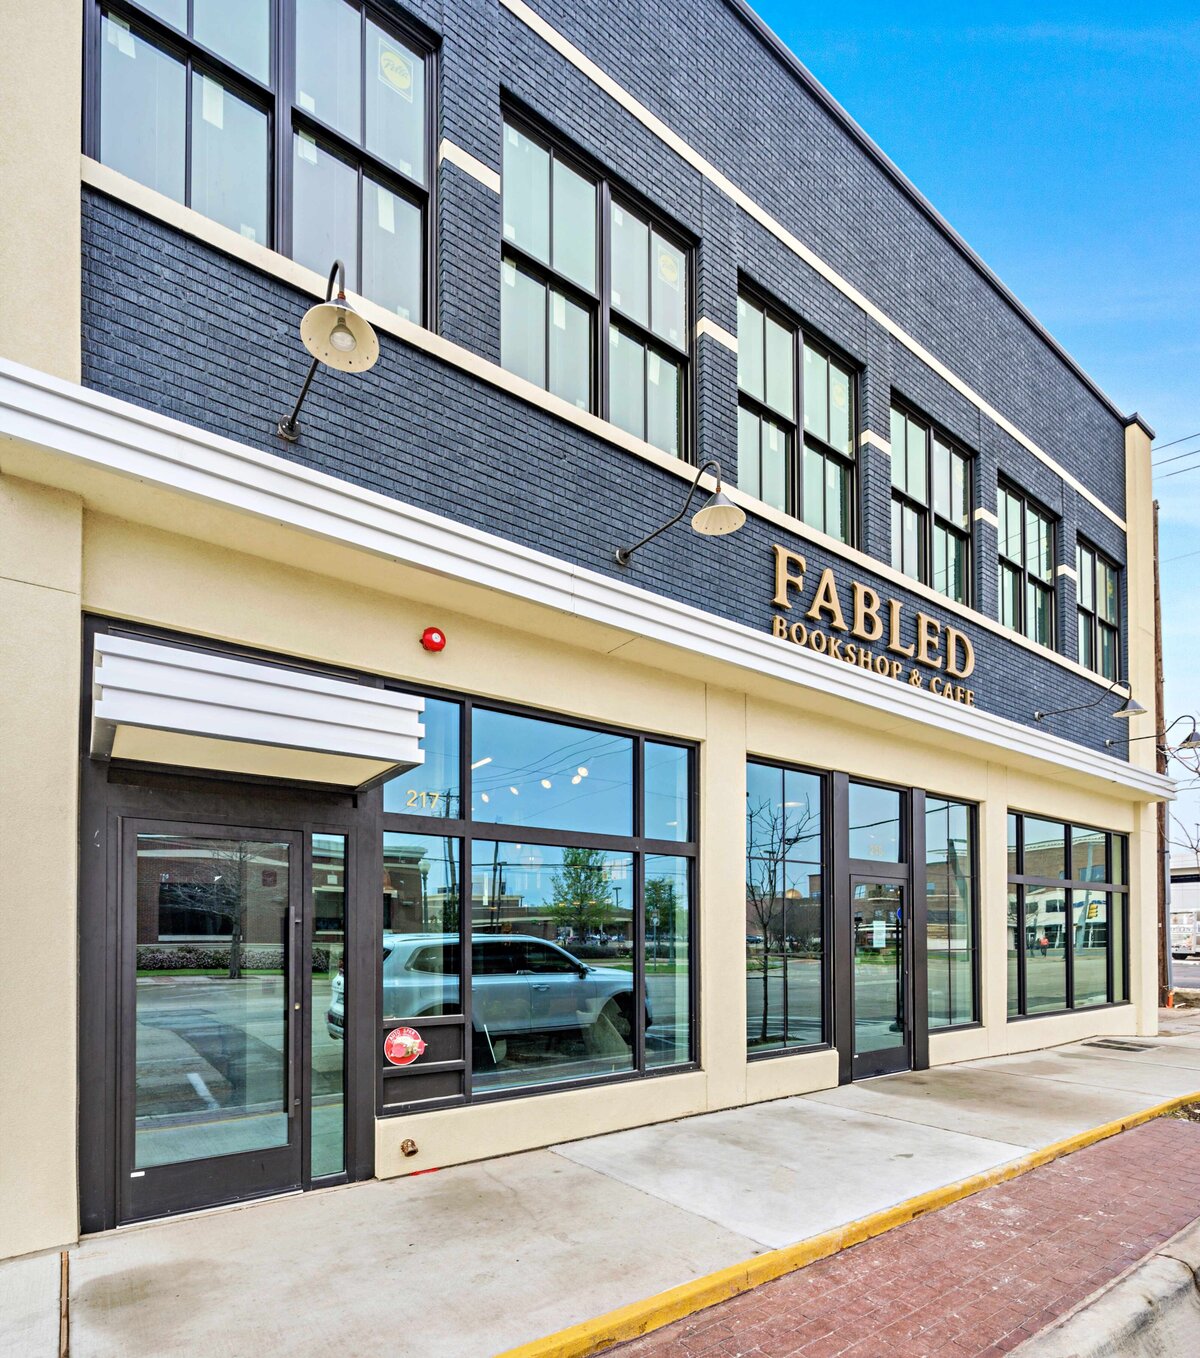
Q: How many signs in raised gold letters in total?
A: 1